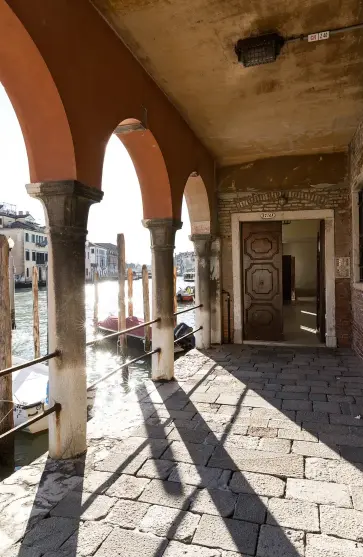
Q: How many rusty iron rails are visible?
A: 6